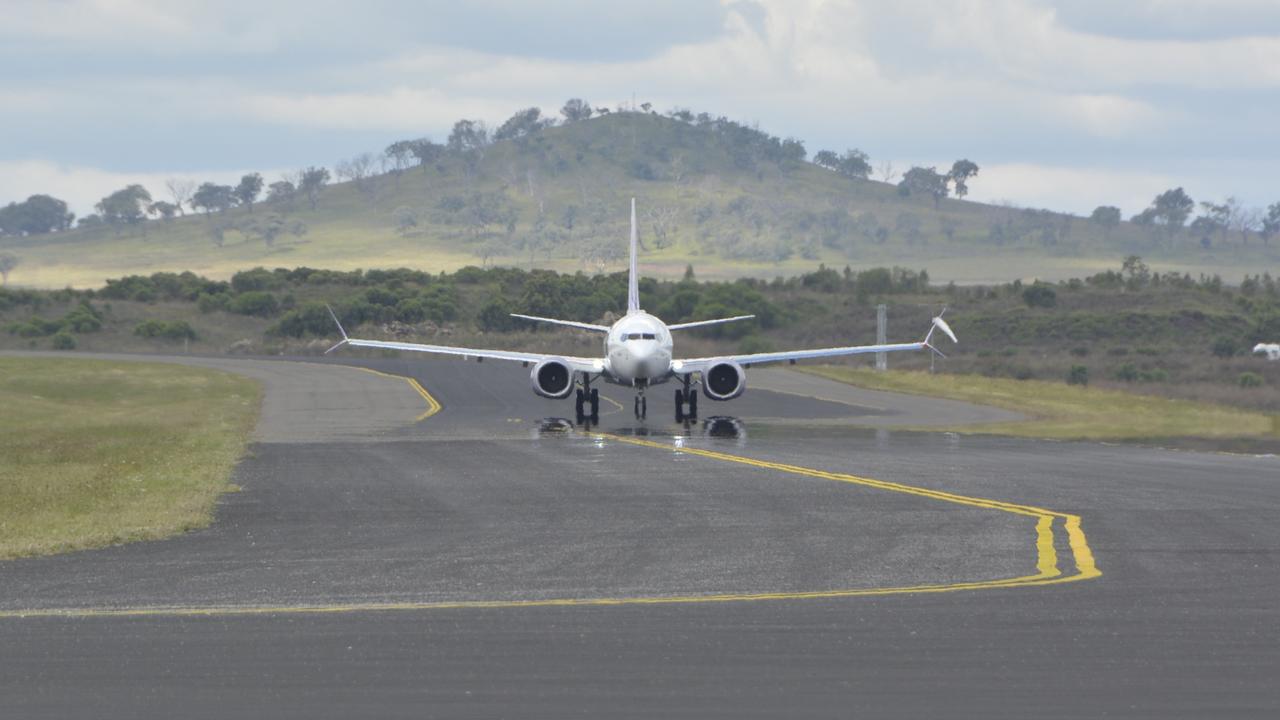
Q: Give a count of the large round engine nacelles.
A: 2